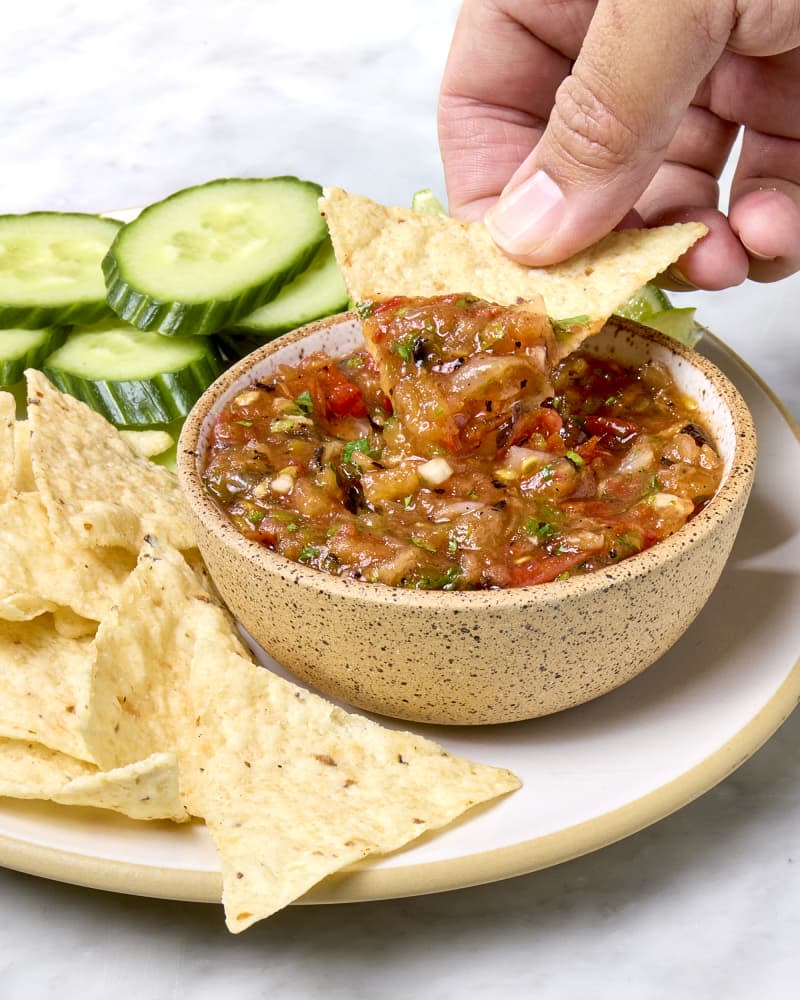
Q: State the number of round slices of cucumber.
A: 5